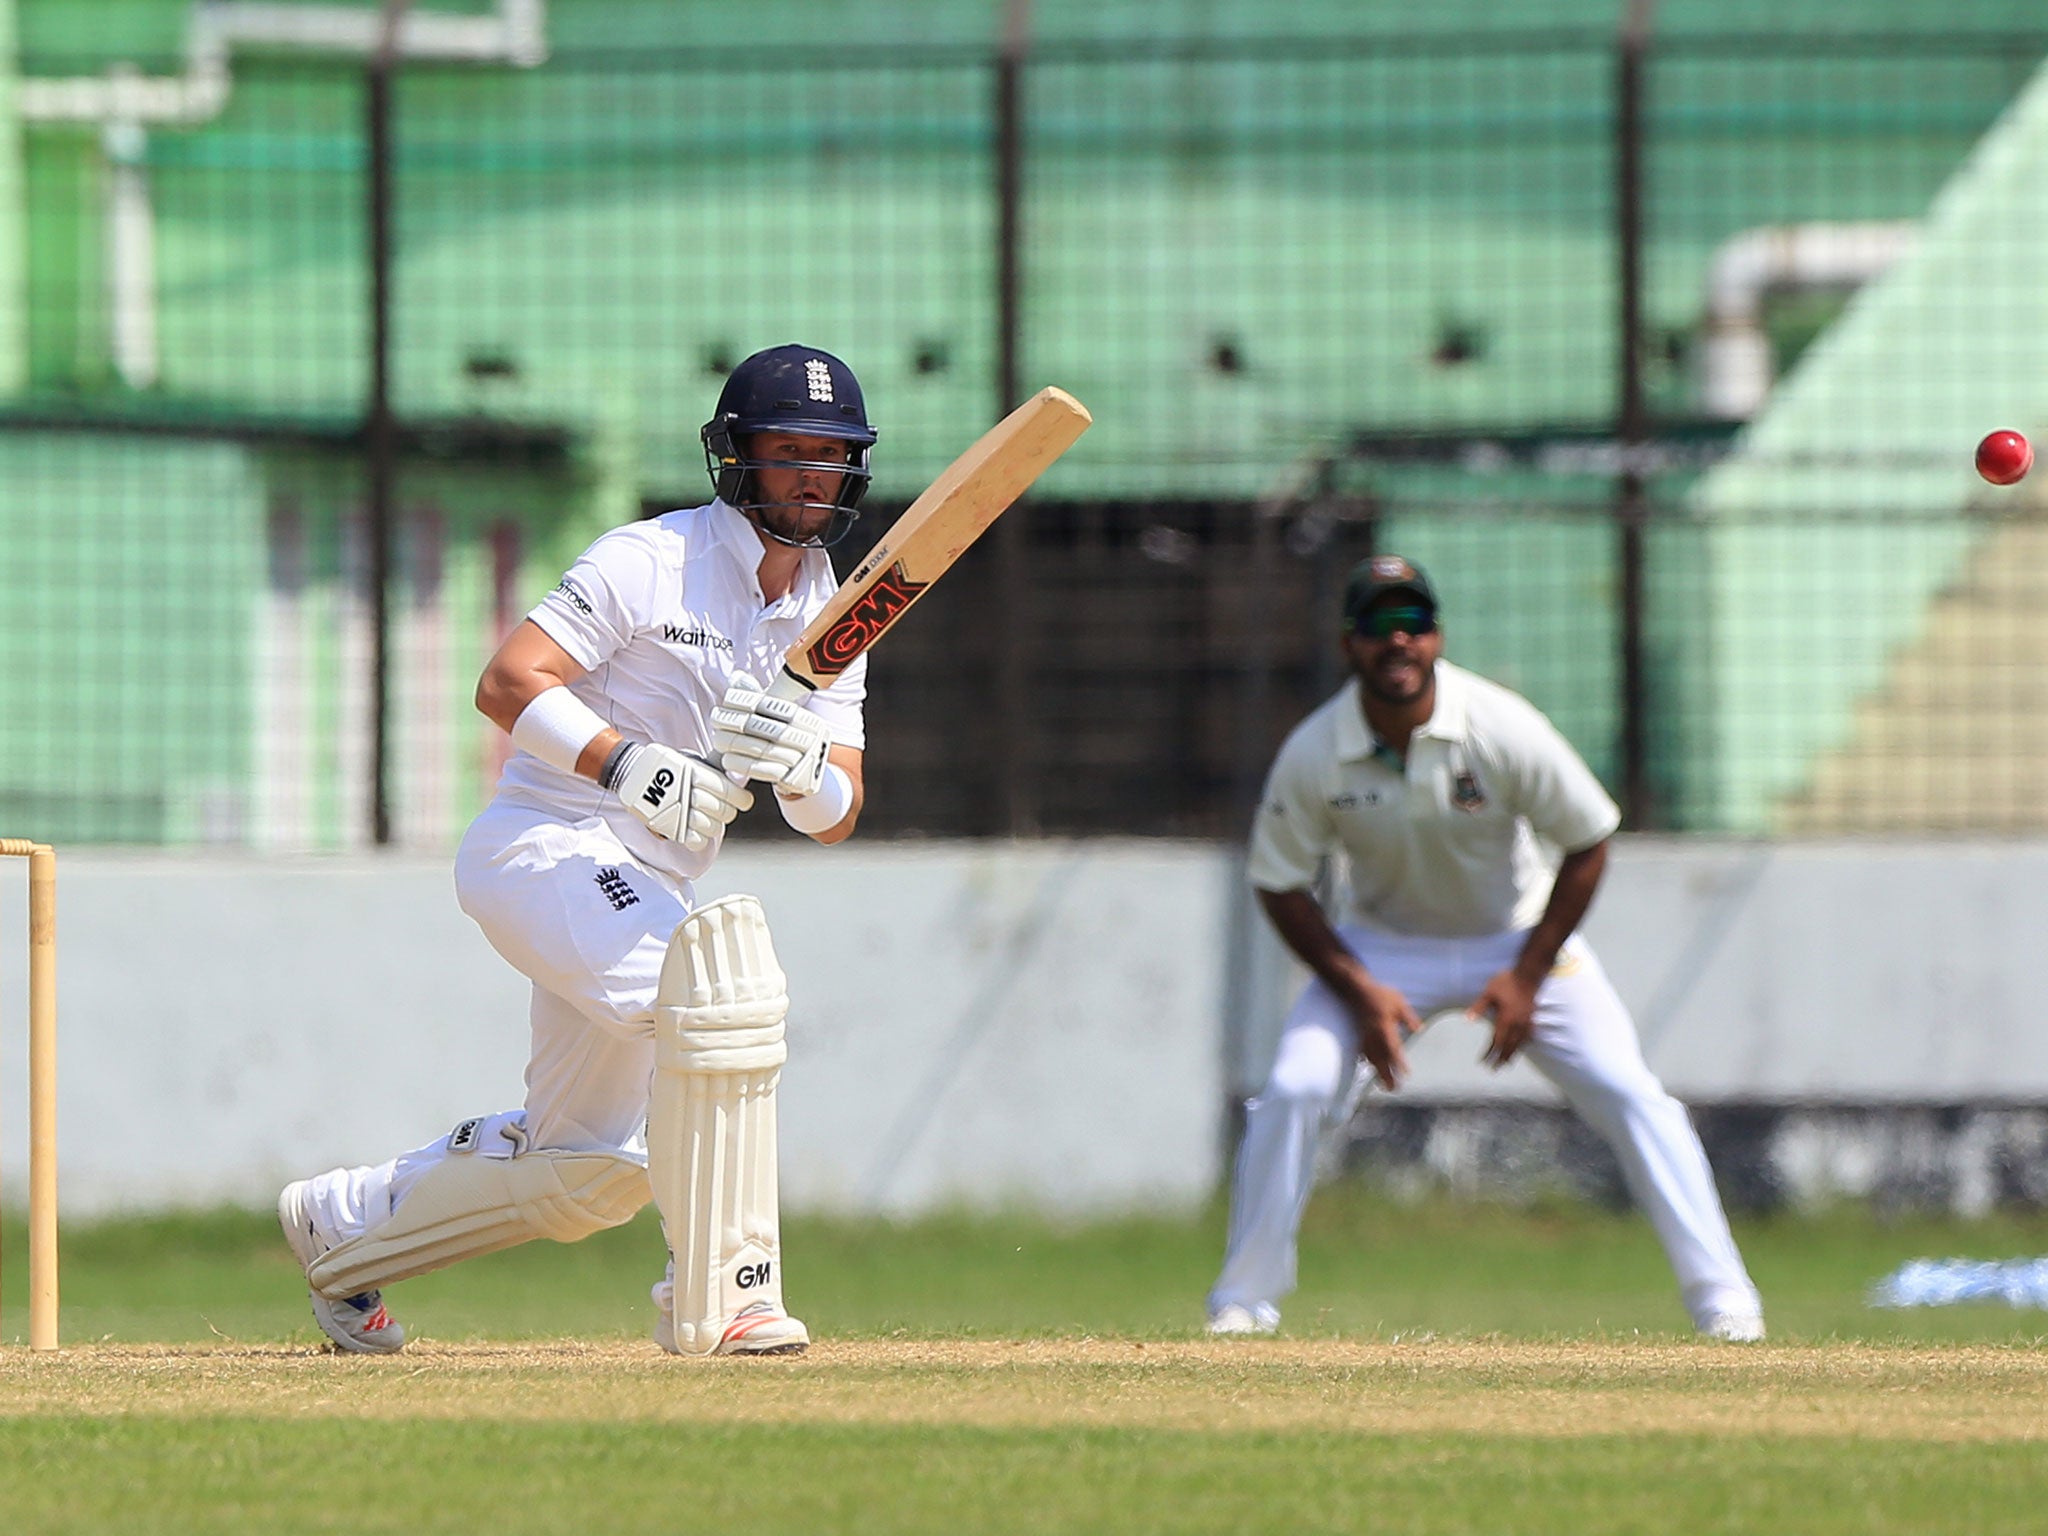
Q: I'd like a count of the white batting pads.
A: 2